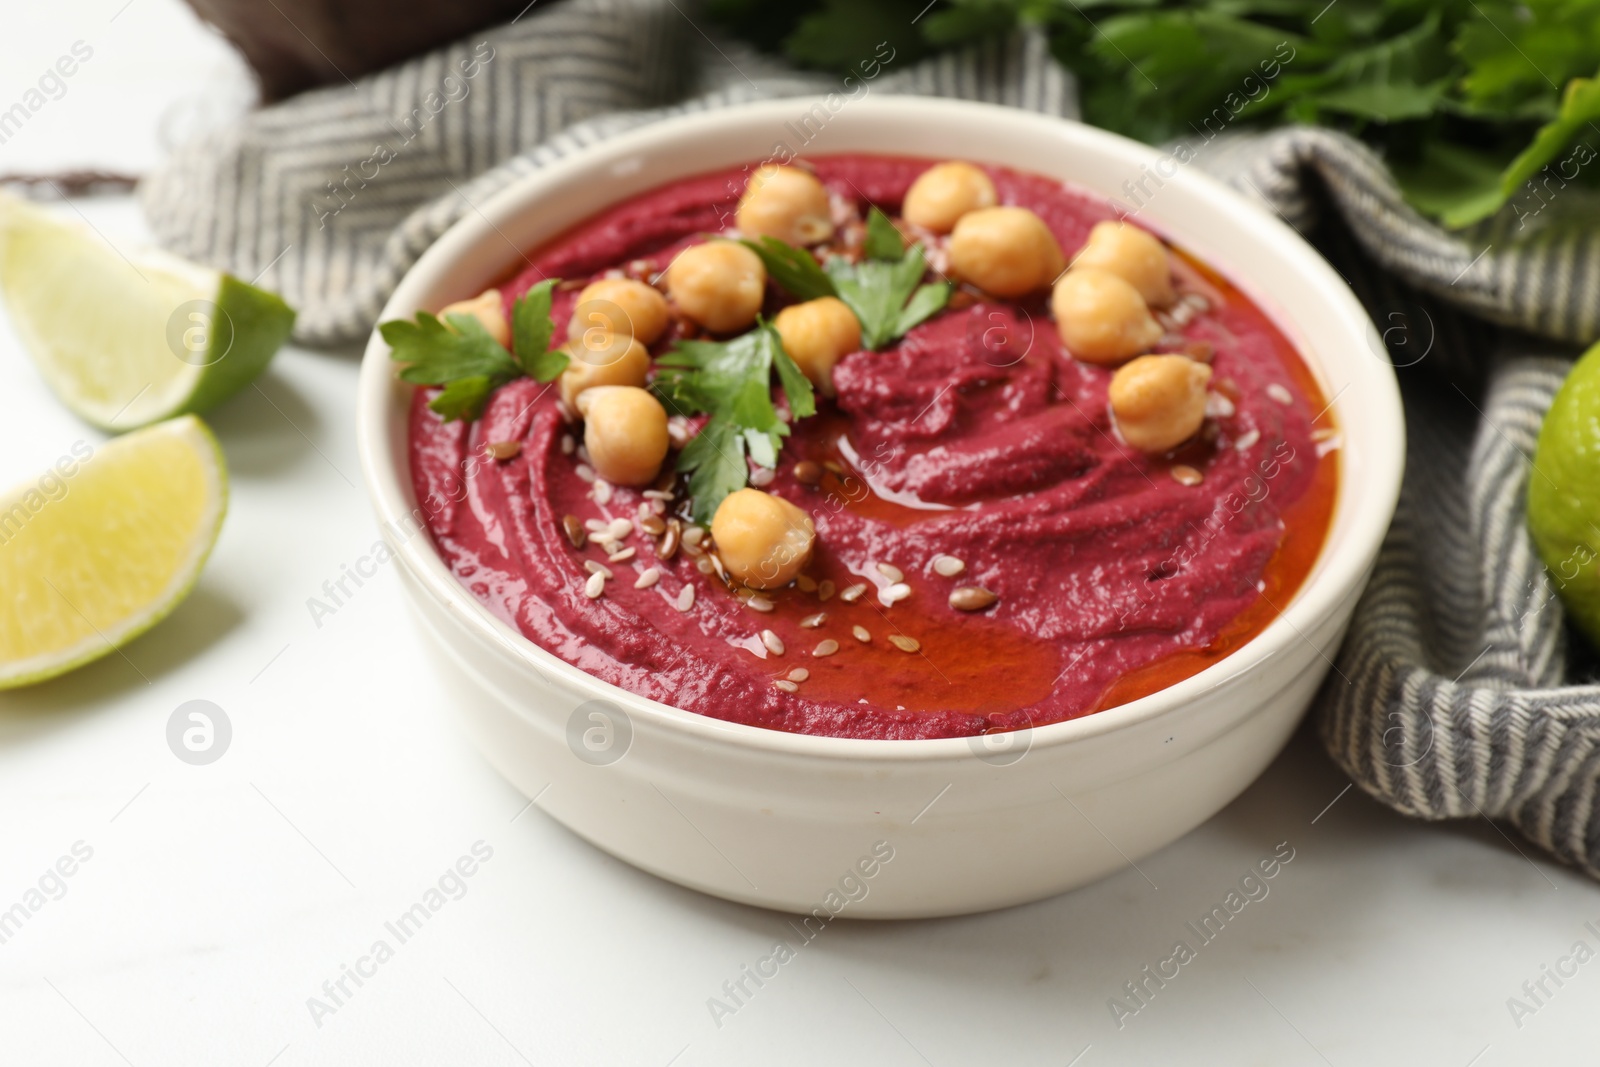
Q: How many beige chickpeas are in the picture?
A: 13